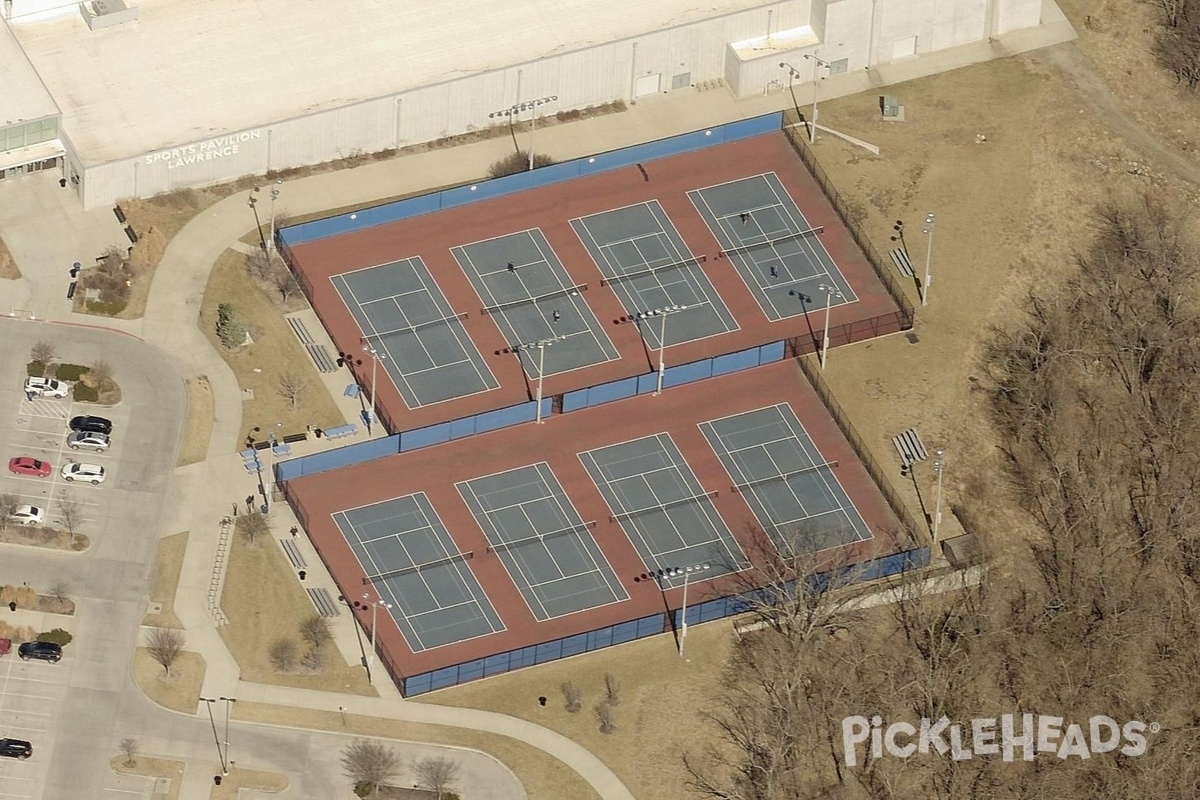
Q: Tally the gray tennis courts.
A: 8